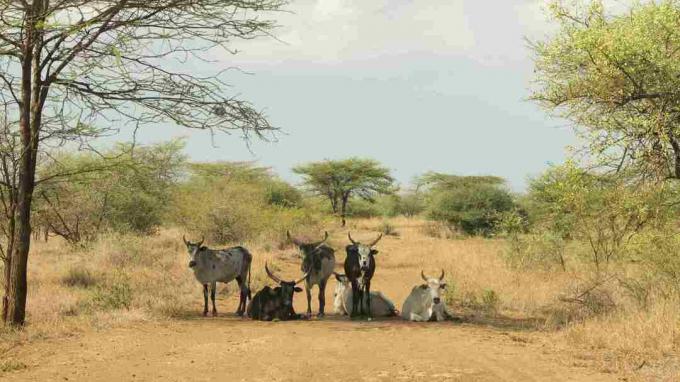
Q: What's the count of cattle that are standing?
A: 3